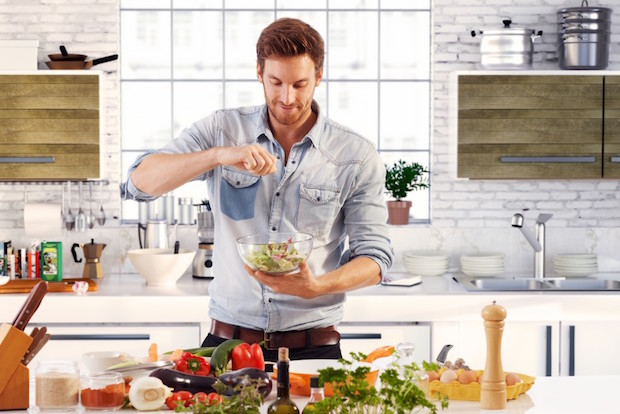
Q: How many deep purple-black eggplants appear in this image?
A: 2